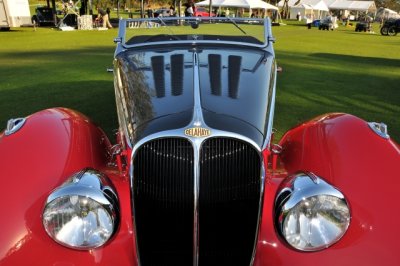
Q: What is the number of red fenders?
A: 2